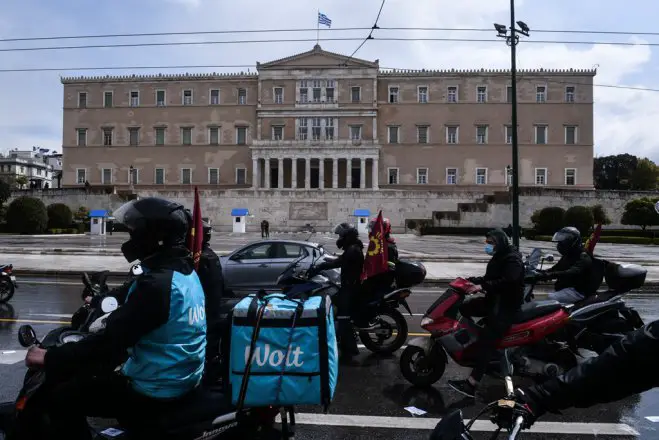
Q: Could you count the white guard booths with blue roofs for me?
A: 3